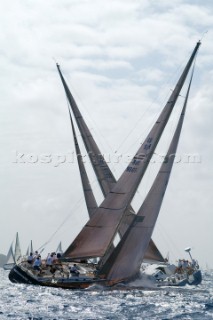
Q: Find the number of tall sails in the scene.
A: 4